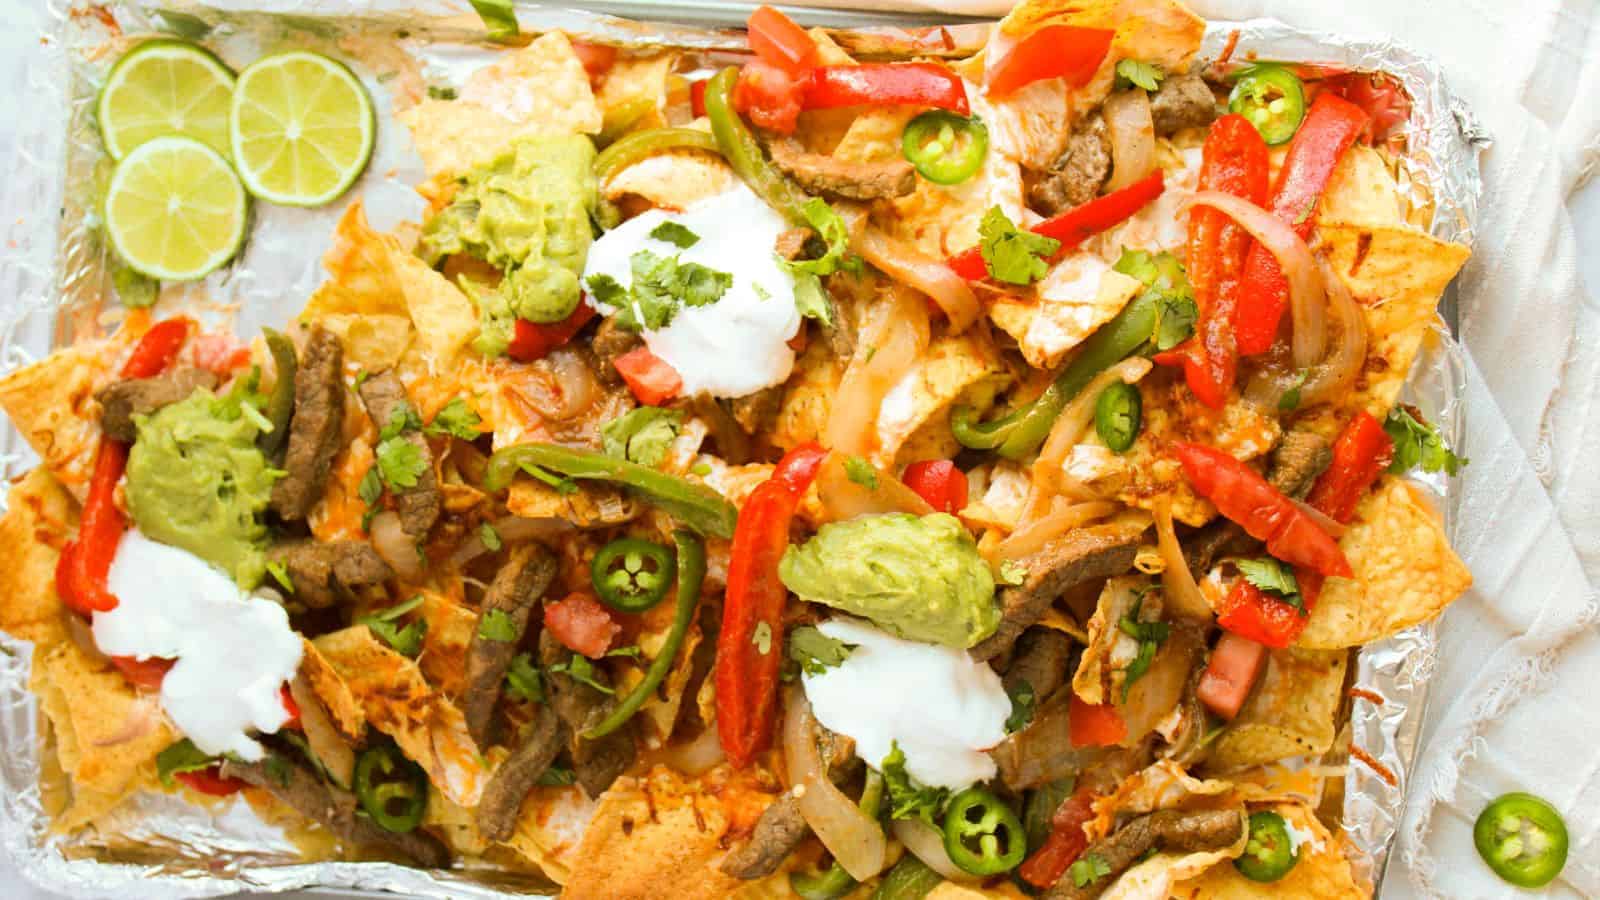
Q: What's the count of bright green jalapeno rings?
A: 8